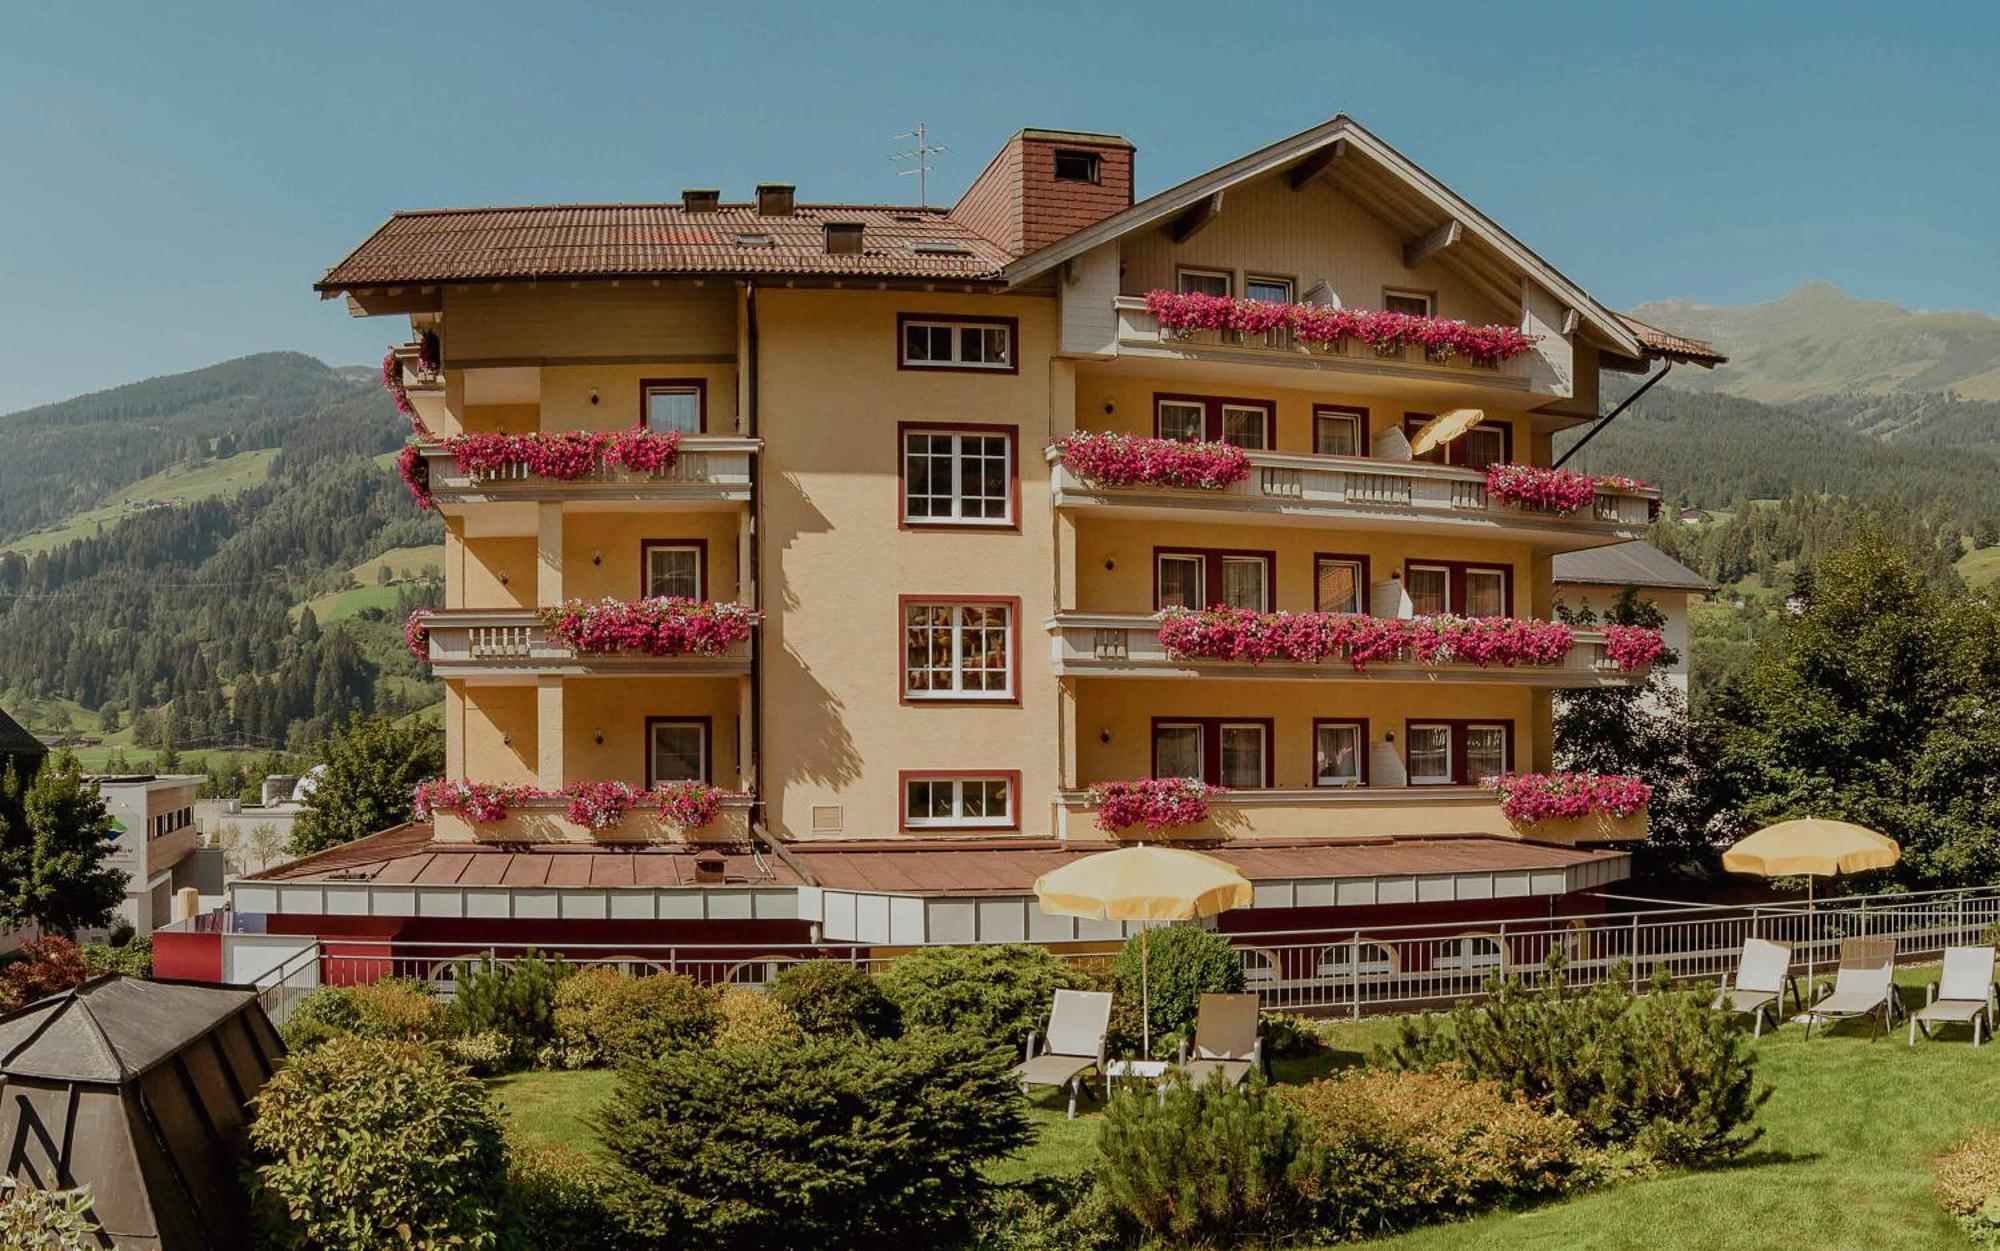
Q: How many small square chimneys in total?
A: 3